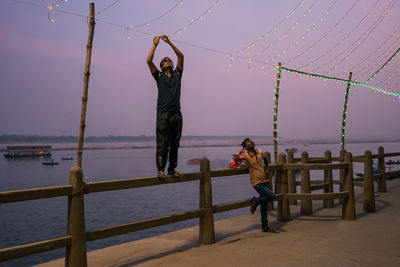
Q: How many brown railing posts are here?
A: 11